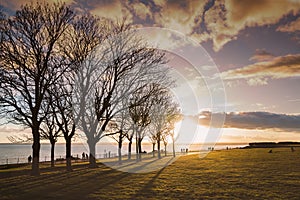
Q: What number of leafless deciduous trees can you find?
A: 12